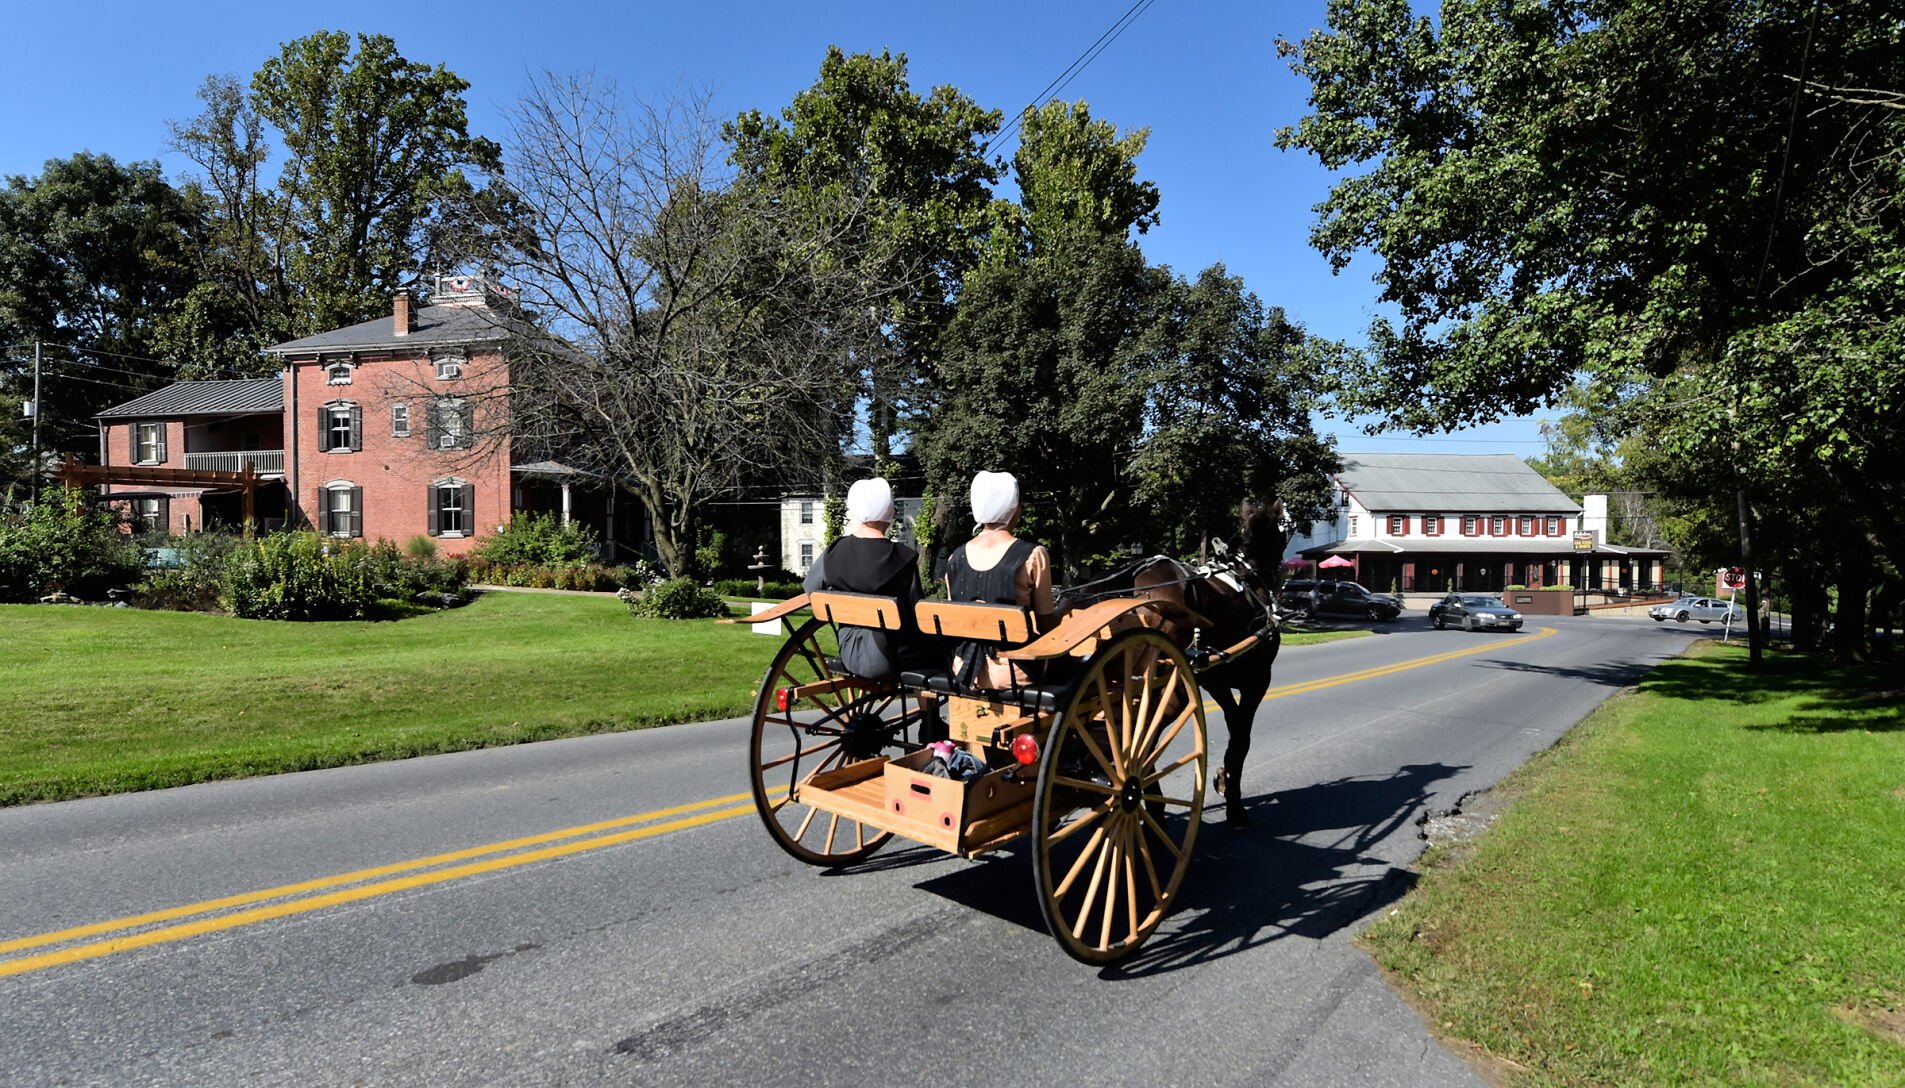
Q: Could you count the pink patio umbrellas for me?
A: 2